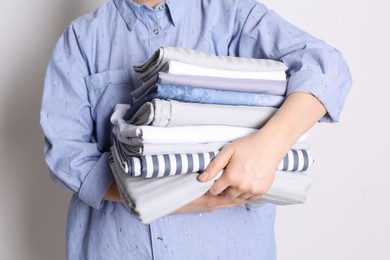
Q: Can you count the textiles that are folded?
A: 9